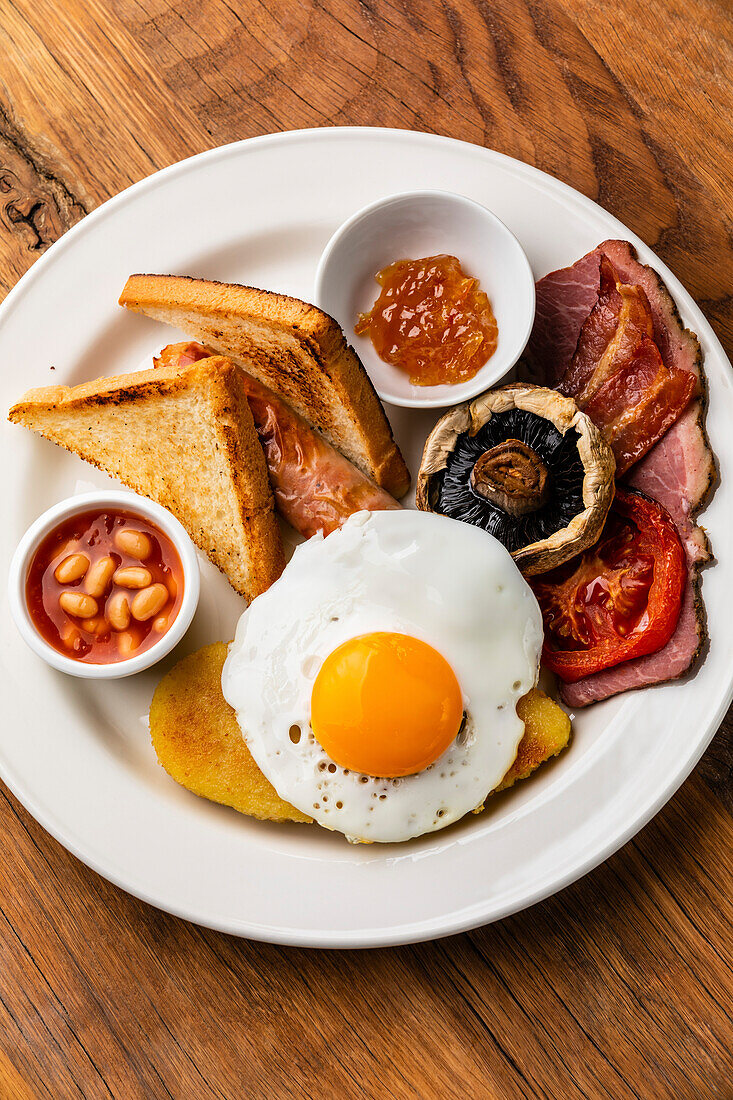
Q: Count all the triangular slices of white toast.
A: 2